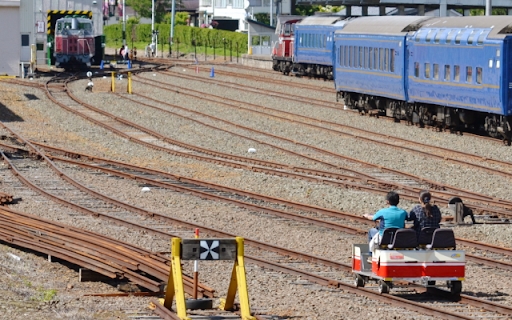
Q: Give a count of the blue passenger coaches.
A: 3